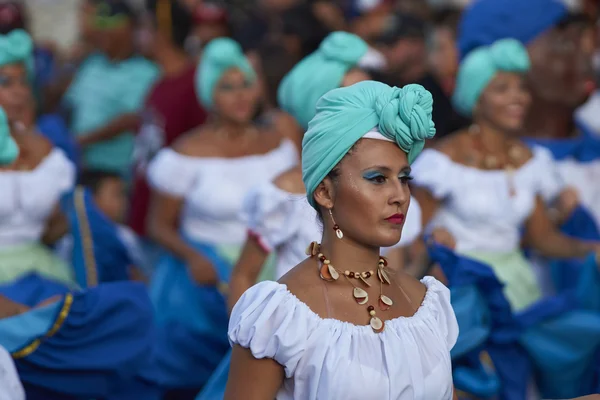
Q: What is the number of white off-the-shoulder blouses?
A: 5